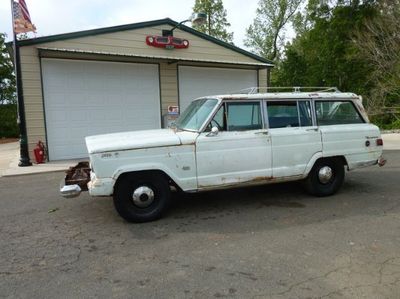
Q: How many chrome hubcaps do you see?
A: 2